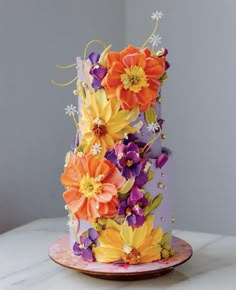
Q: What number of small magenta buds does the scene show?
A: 1